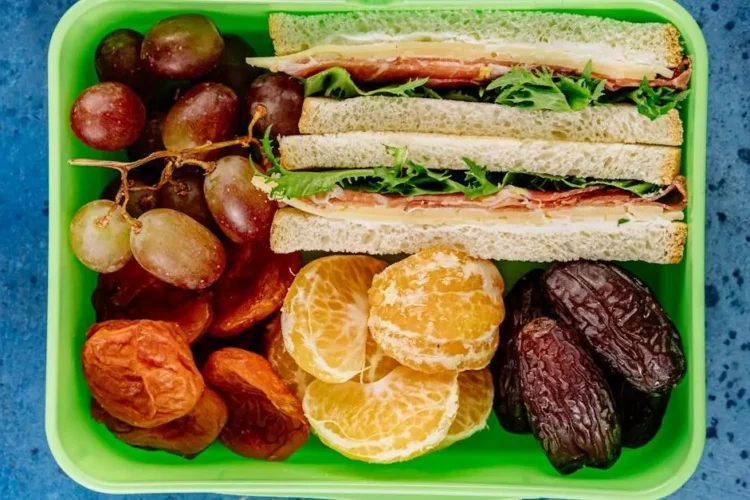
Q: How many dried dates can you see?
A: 4